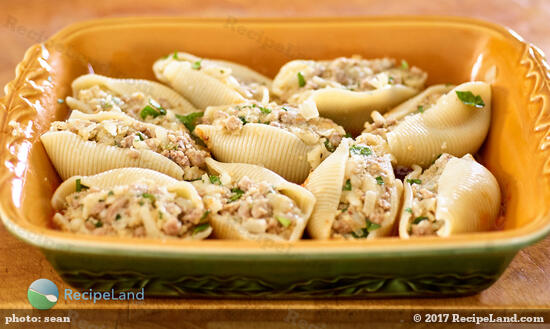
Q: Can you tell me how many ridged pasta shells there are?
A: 10